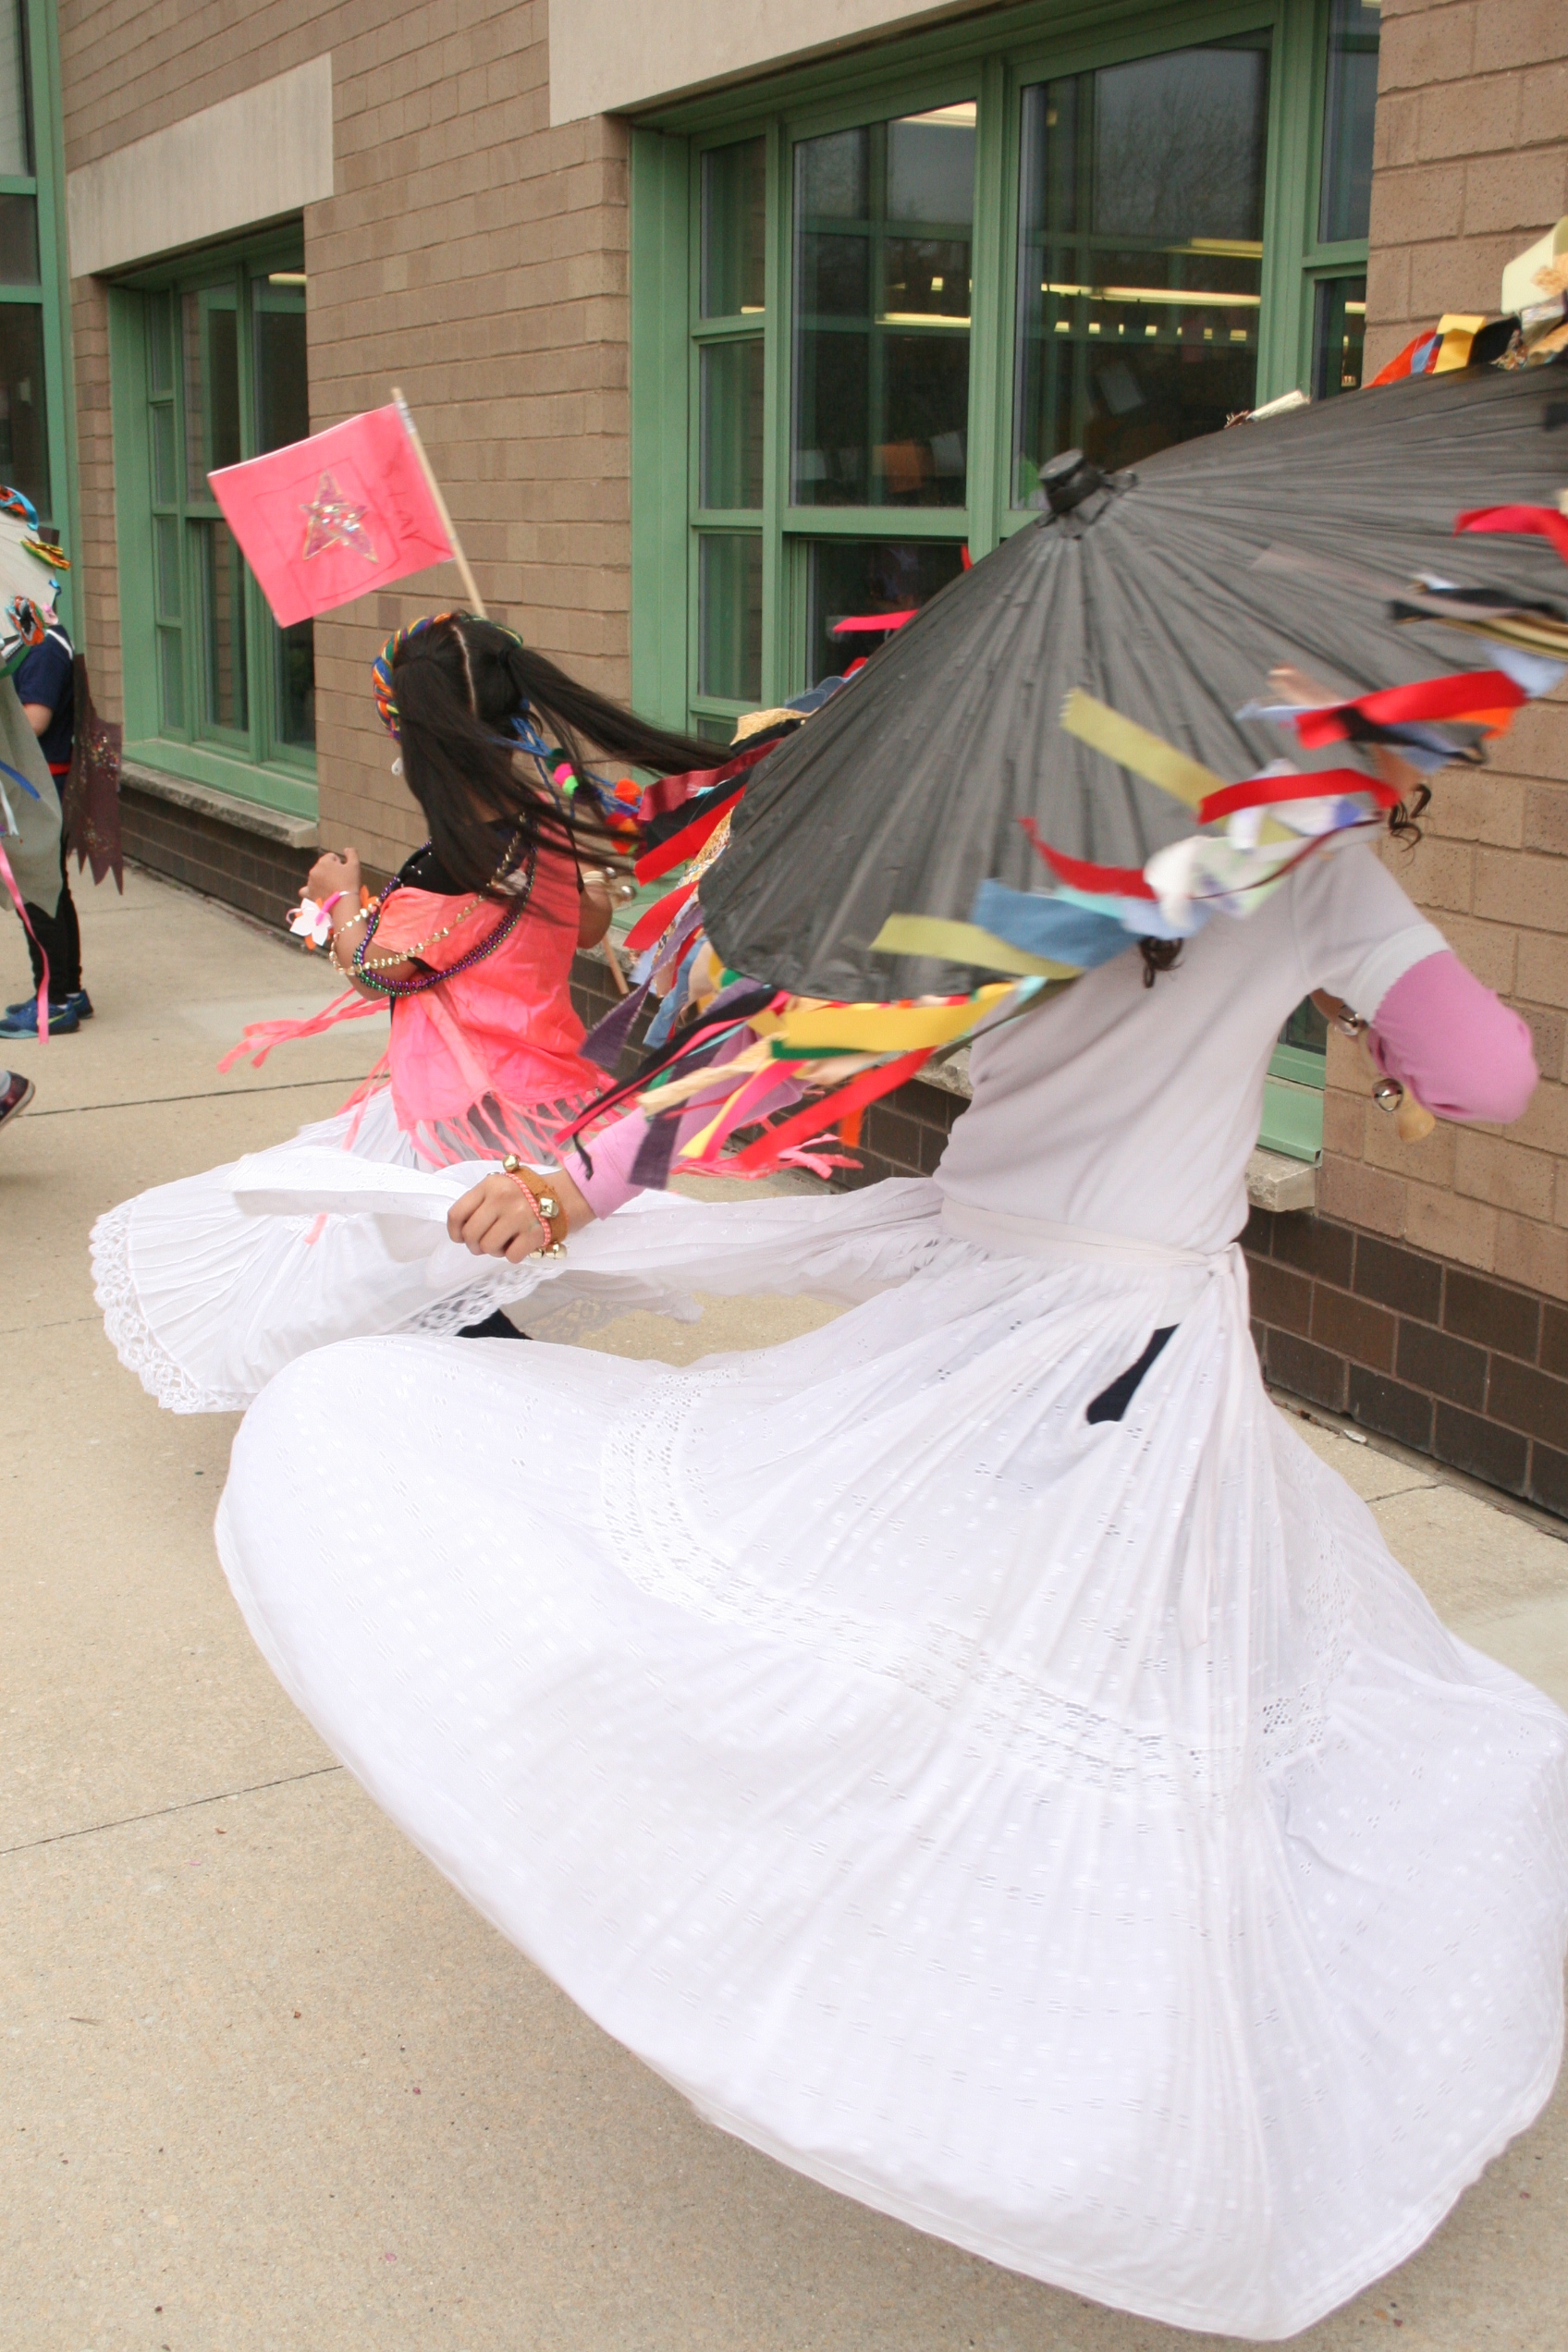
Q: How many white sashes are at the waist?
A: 1